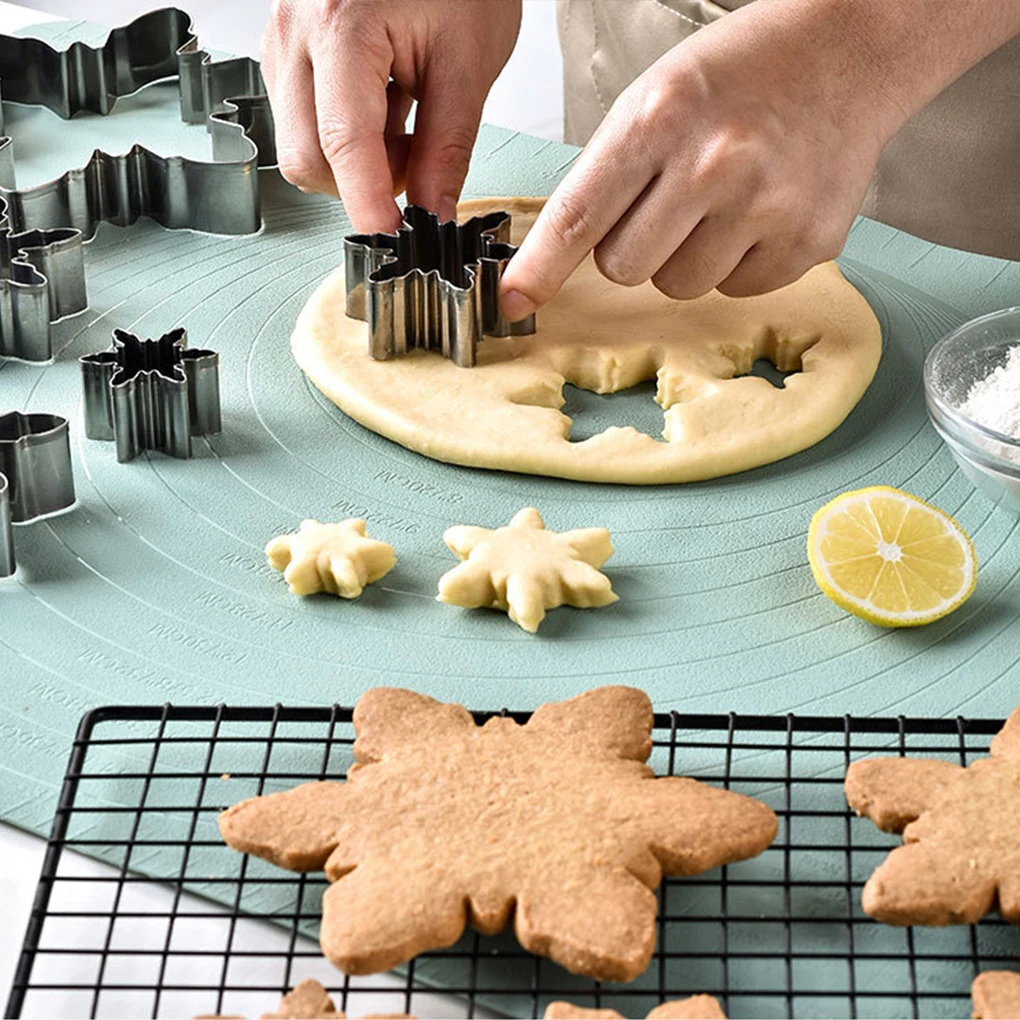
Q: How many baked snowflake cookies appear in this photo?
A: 5